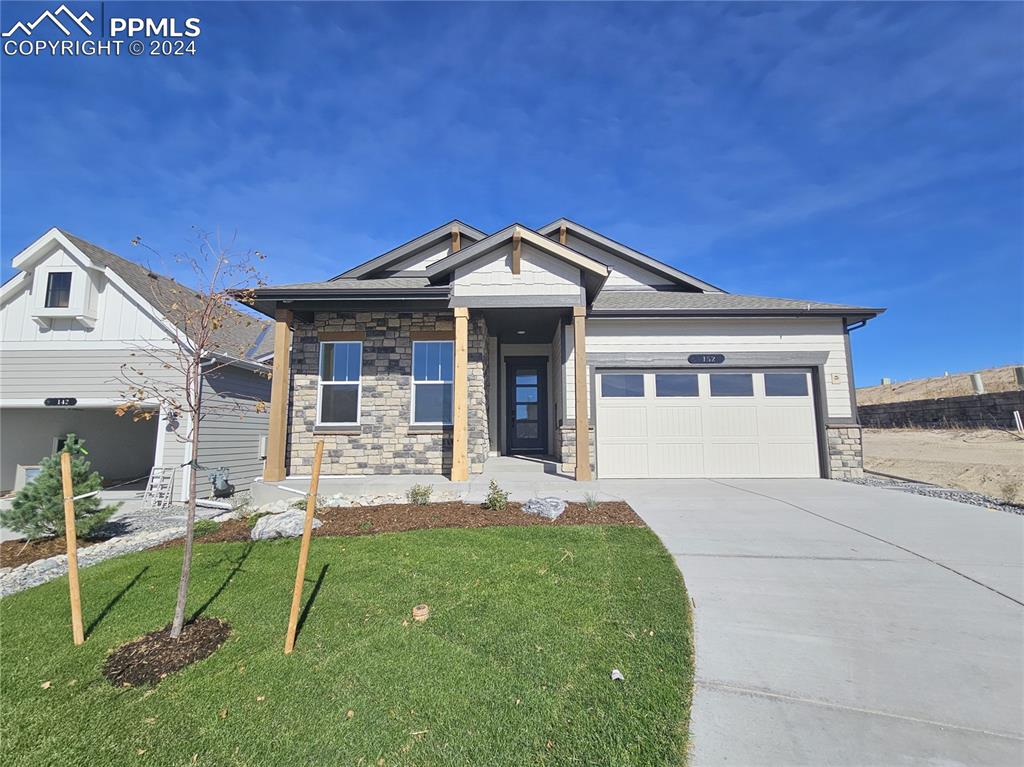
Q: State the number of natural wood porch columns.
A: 3